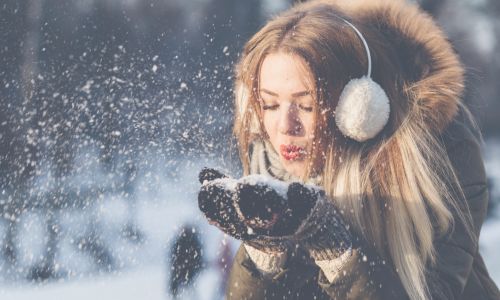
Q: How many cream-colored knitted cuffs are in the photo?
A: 2